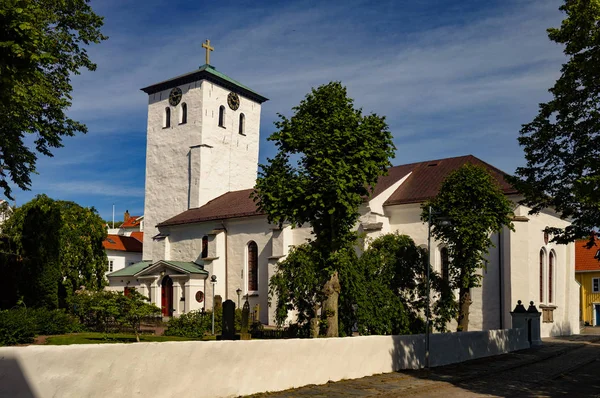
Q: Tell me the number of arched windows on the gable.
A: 2